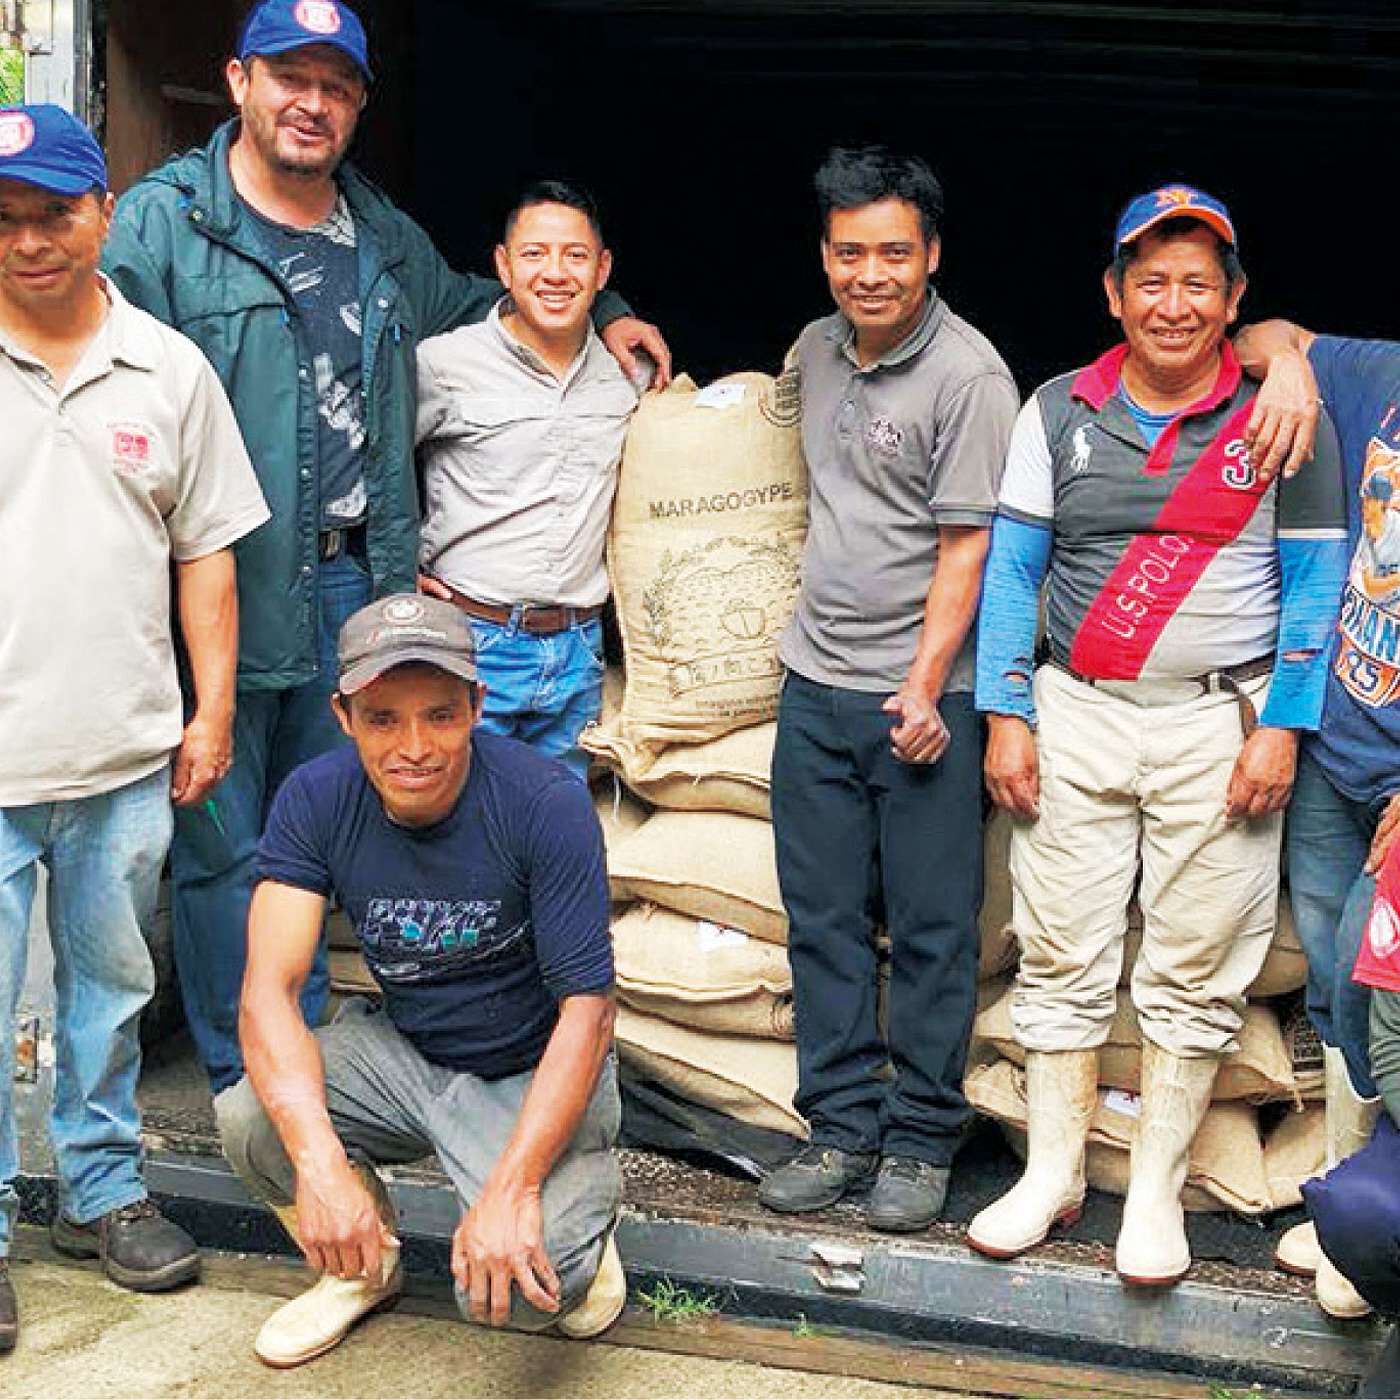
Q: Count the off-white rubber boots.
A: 6